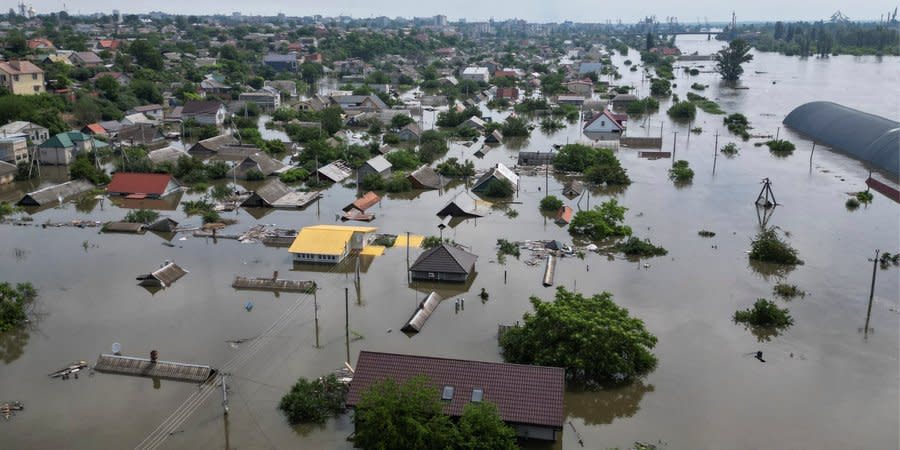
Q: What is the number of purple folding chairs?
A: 0